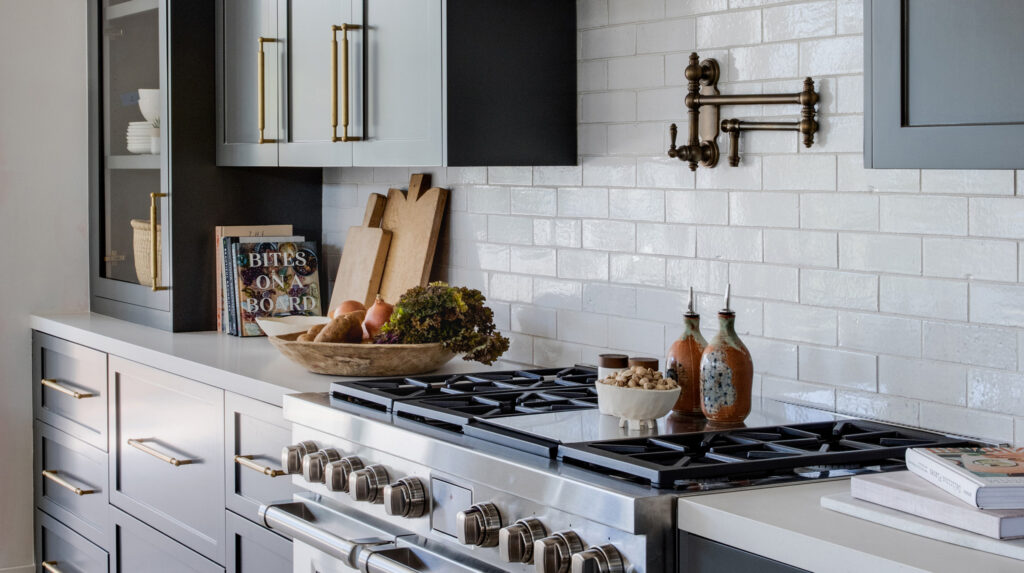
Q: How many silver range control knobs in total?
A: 9